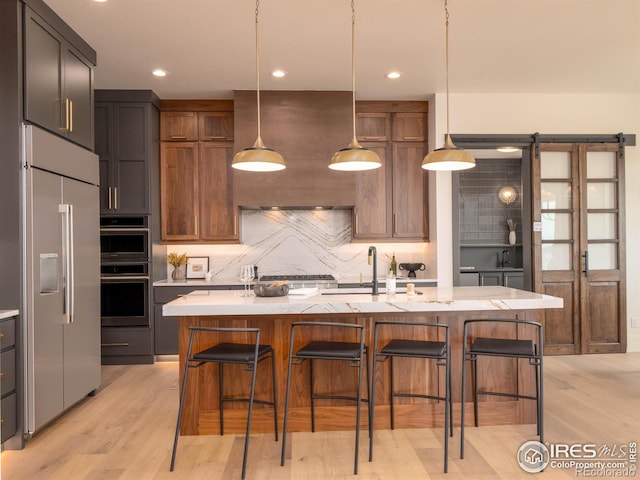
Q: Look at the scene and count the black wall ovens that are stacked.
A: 2